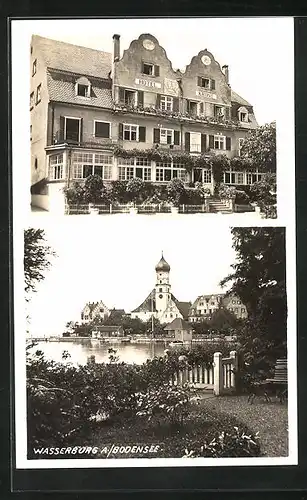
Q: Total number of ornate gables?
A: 2